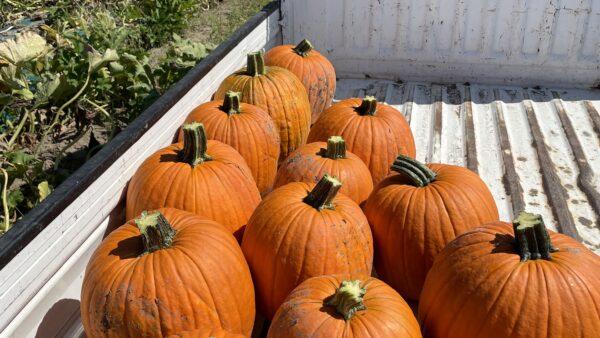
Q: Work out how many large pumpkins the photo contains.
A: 11